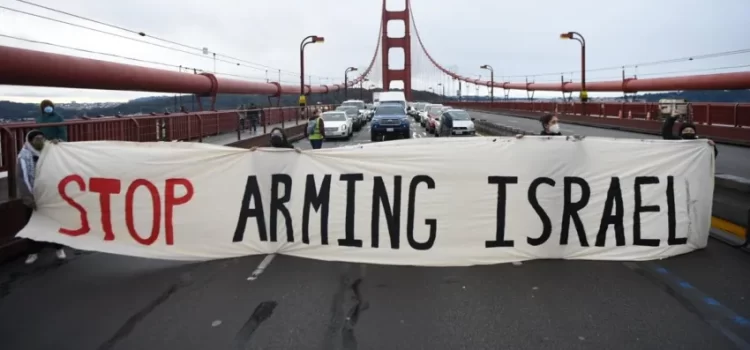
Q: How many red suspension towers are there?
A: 1